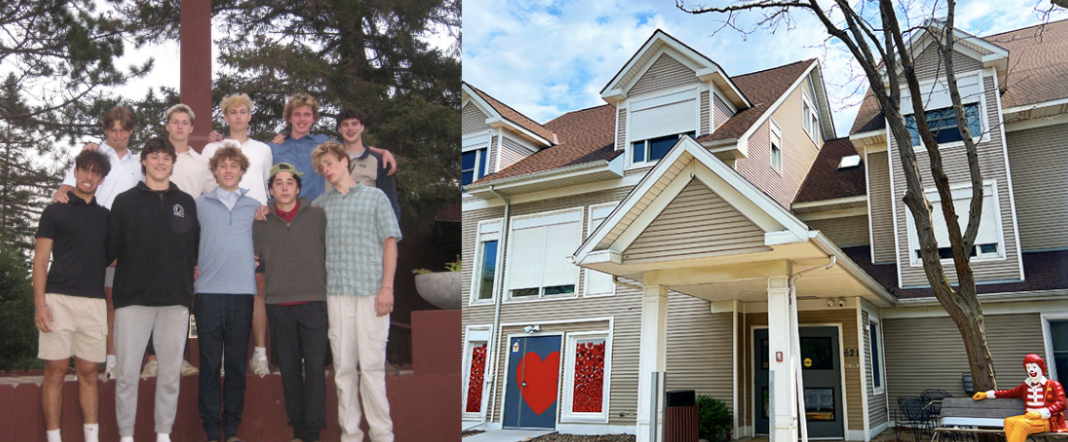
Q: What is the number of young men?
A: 10